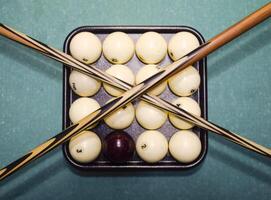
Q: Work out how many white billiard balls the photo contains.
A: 15